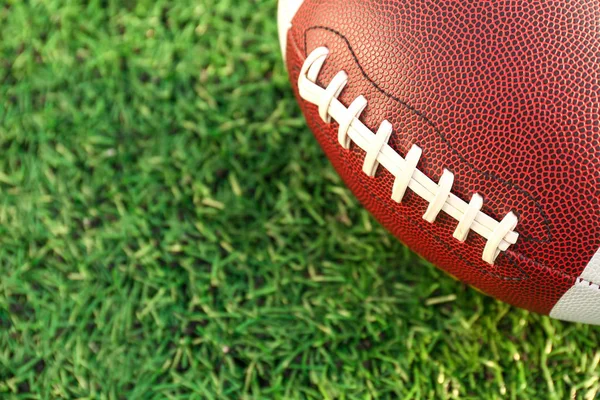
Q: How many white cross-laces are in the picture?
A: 8